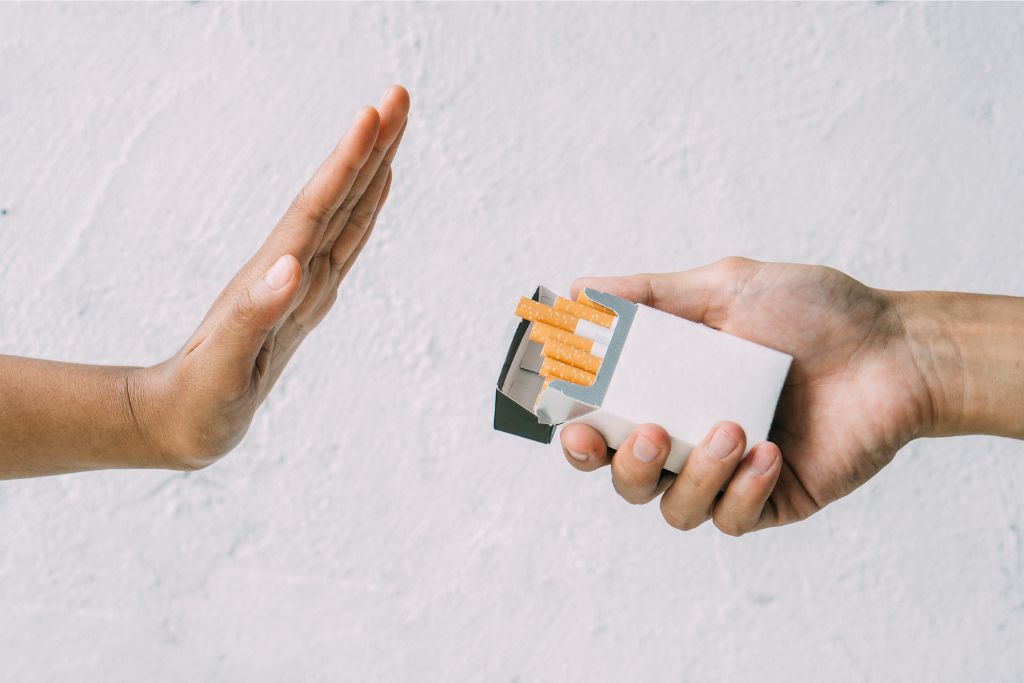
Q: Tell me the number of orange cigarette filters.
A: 7